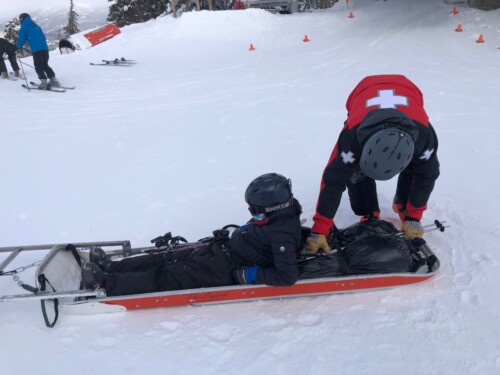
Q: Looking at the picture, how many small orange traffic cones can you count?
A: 6